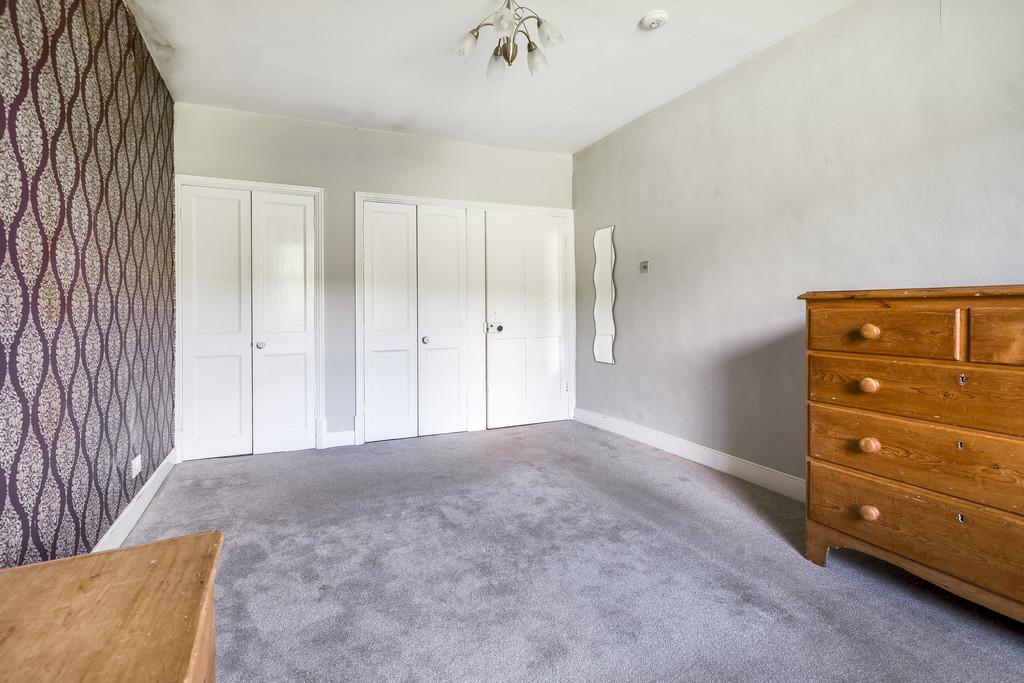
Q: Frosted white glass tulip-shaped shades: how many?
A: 5